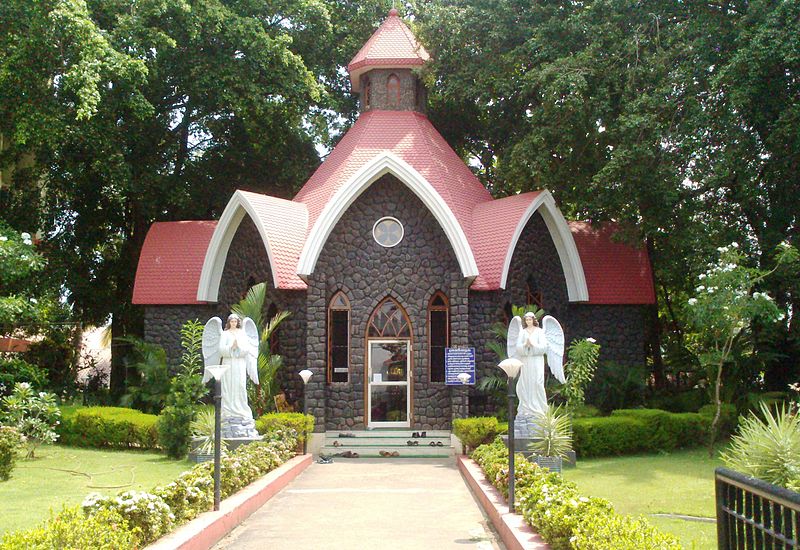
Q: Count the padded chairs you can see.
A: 0